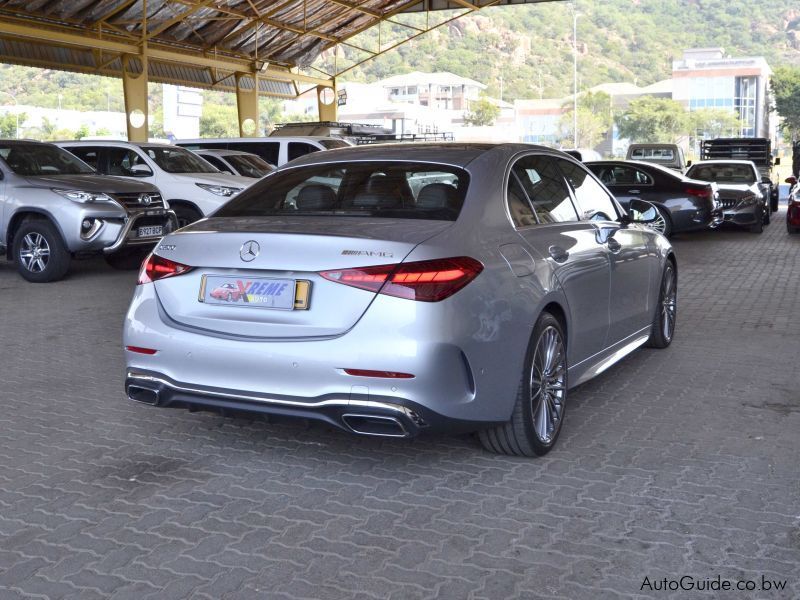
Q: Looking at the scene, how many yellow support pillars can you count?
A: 3